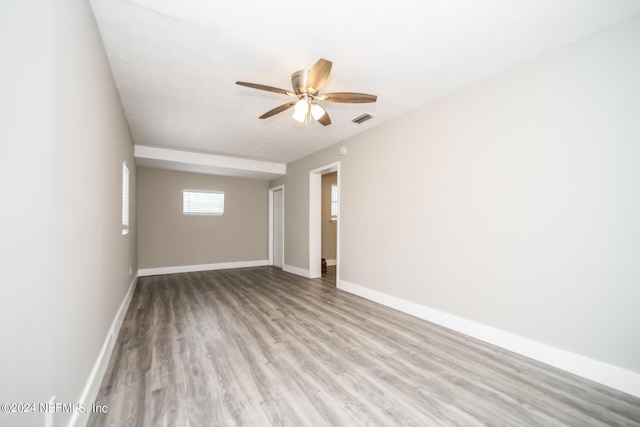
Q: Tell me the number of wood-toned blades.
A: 5